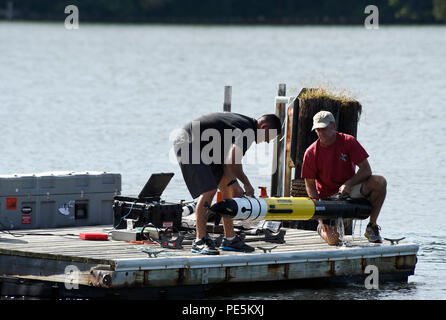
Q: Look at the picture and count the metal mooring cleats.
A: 3